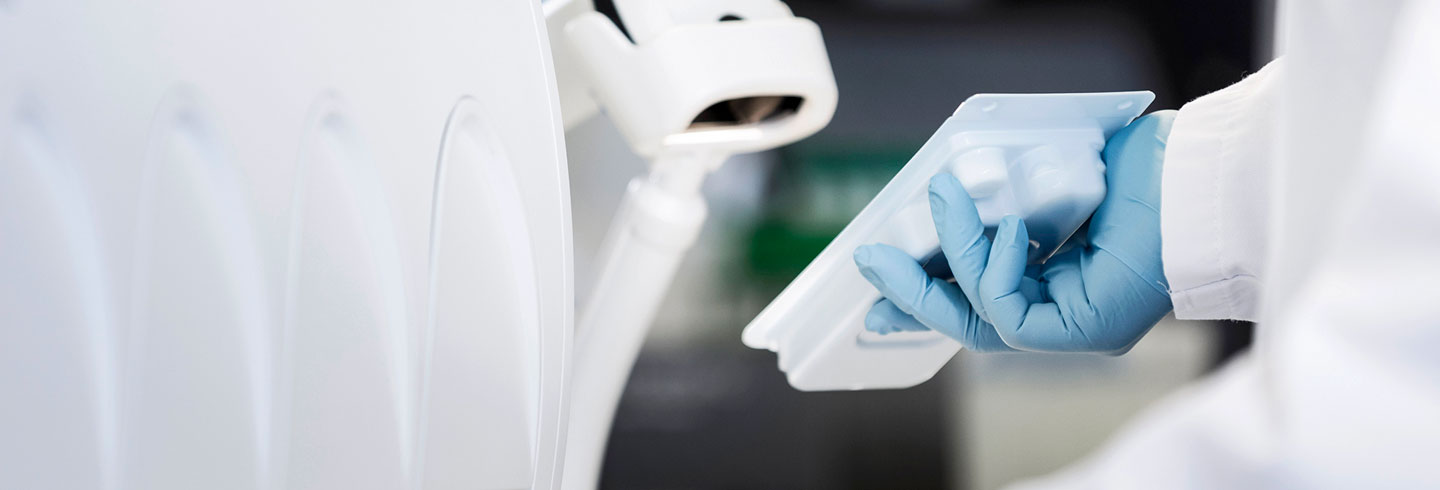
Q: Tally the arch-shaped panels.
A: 4